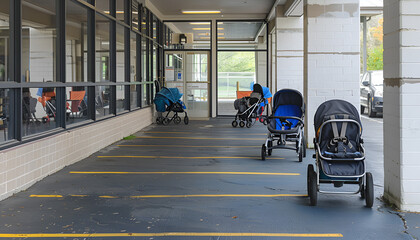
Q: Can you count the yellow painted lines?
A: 7